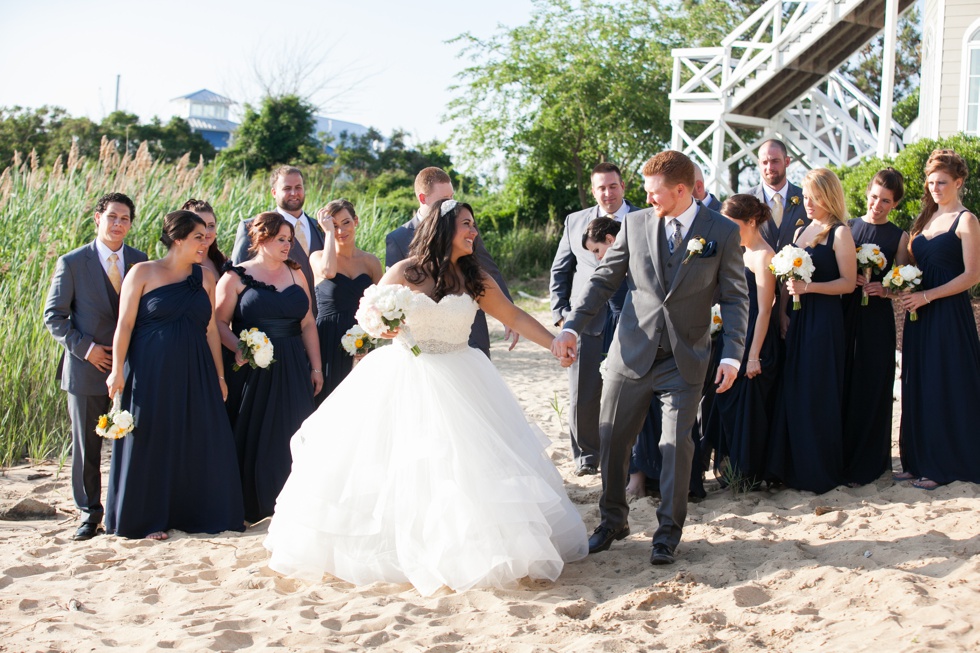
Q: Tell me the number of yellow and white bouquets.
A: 7